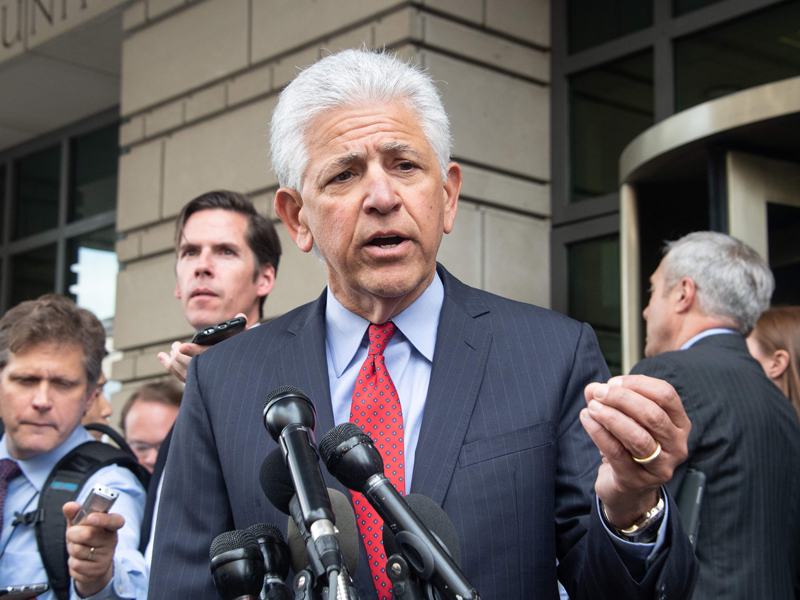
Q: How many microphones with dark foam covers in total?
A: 3